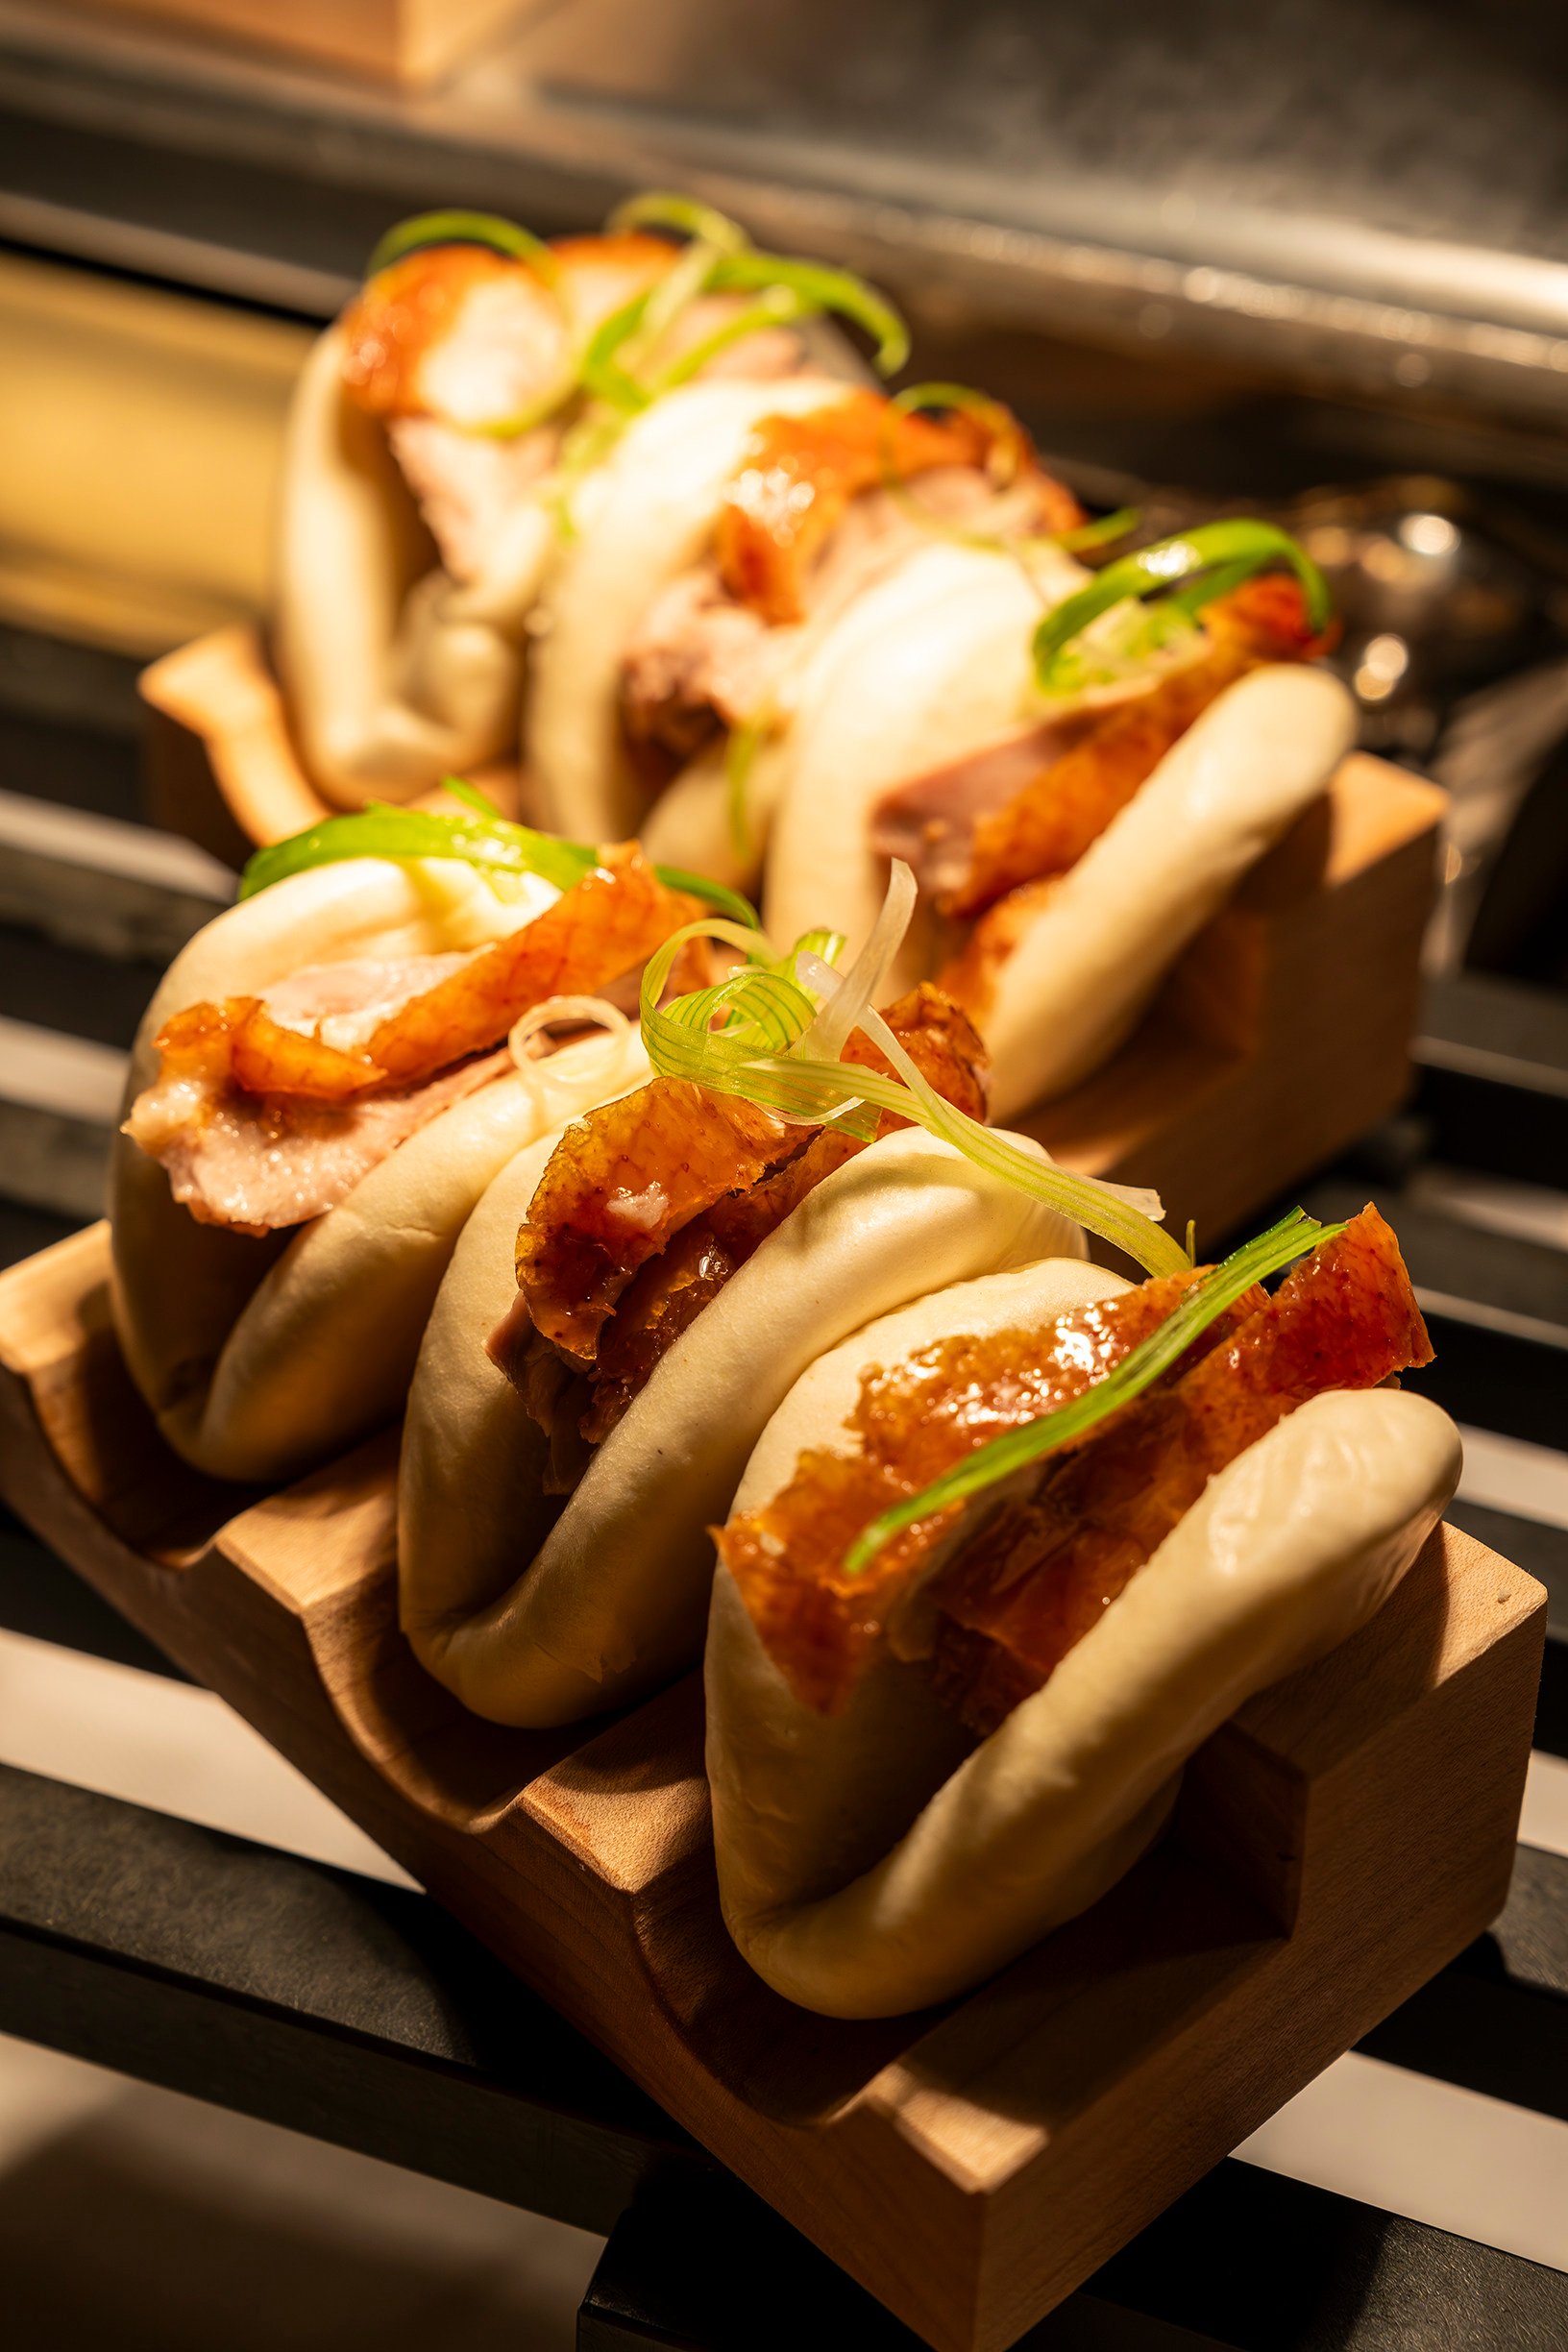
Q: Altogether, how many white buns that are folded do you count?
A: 6